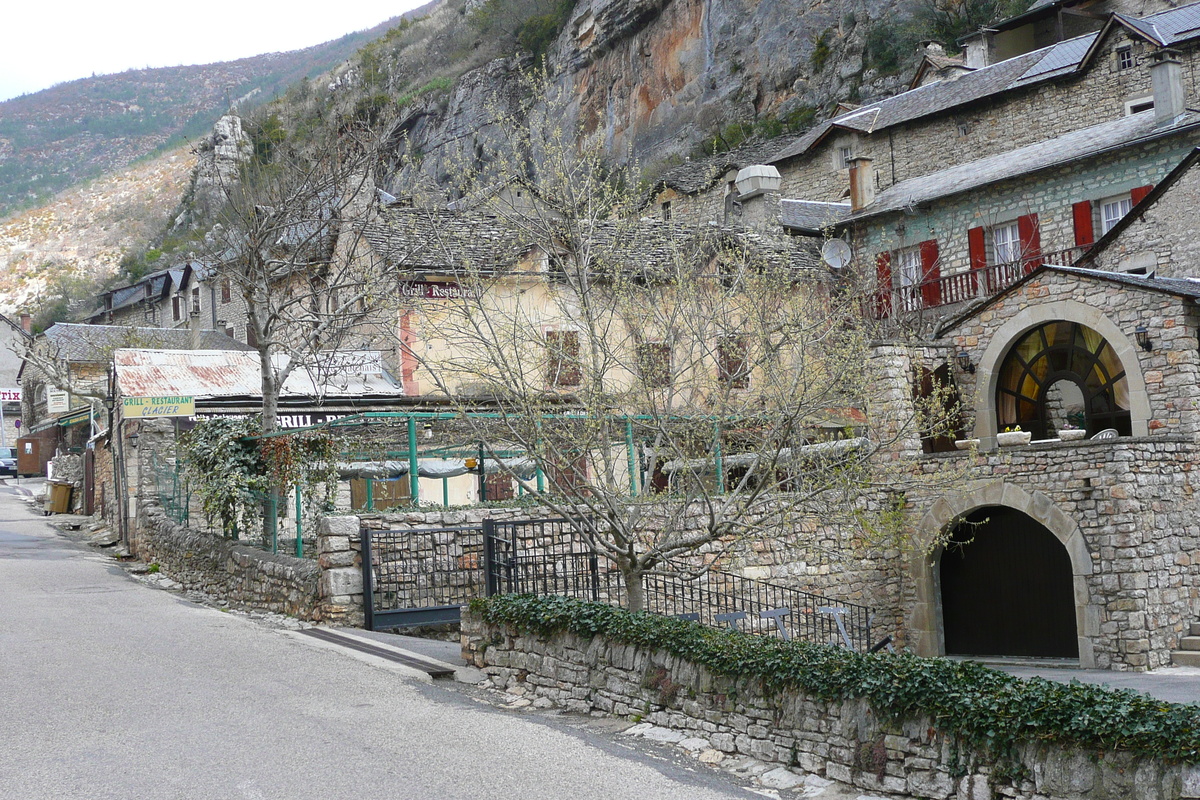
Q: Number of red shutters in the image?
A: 6